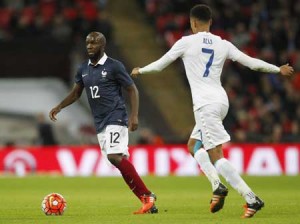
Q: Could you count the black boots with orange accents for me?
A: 2